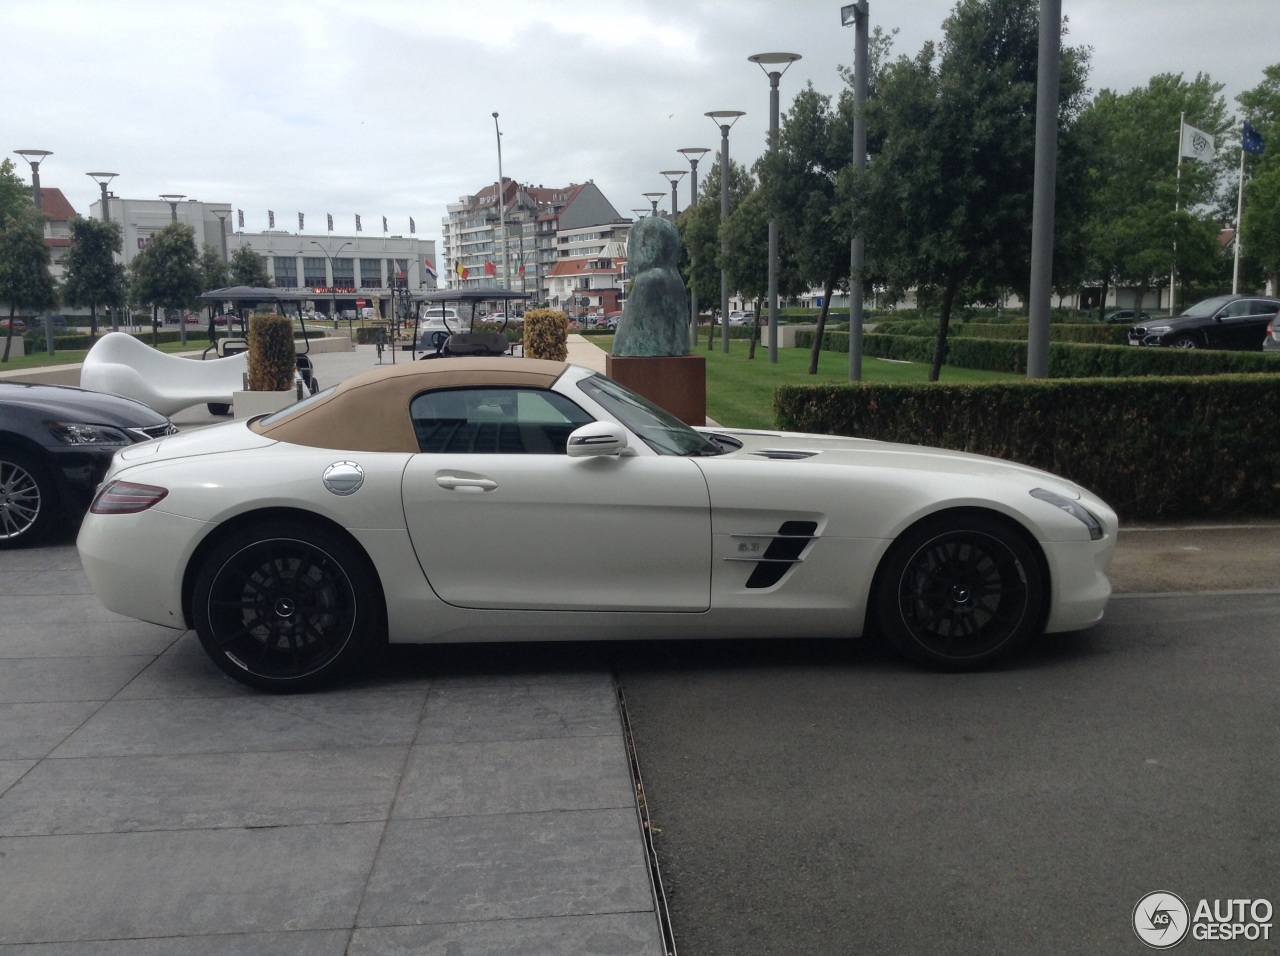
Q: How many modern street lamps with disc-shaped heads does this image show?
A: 10